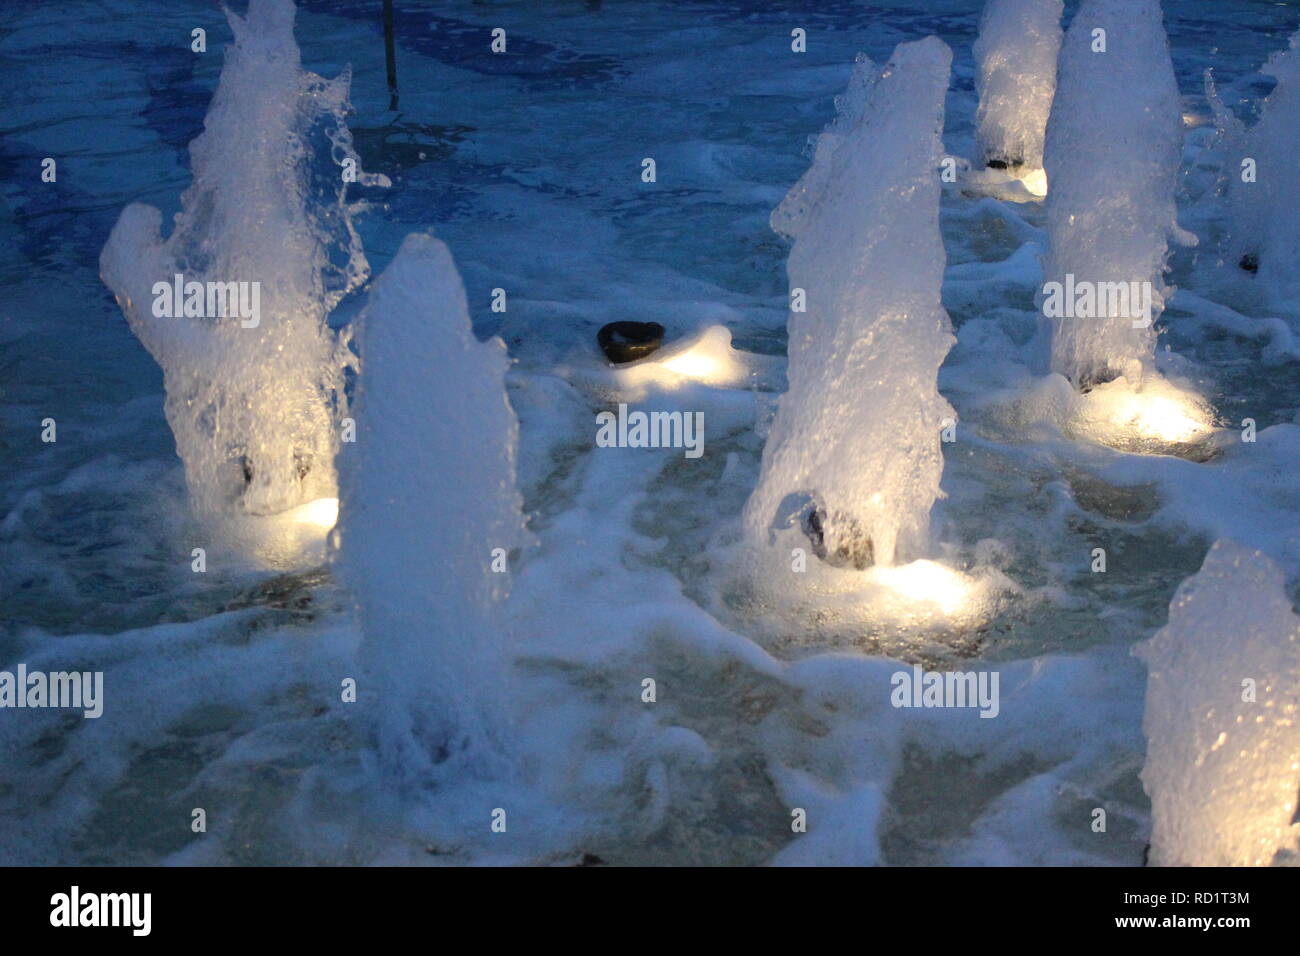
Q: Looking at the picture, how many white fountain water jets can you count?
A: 7